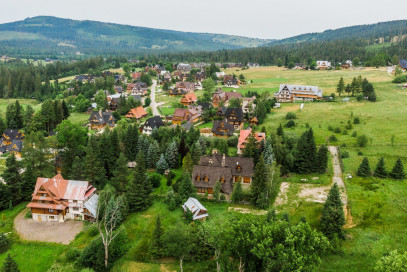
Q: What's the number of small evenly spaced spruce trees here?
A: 3